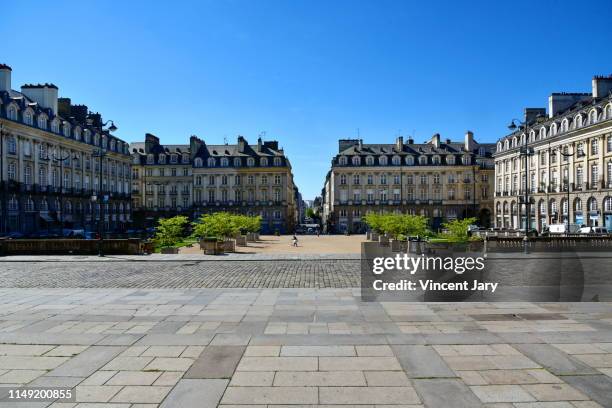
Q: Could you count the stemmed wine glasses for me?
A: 0